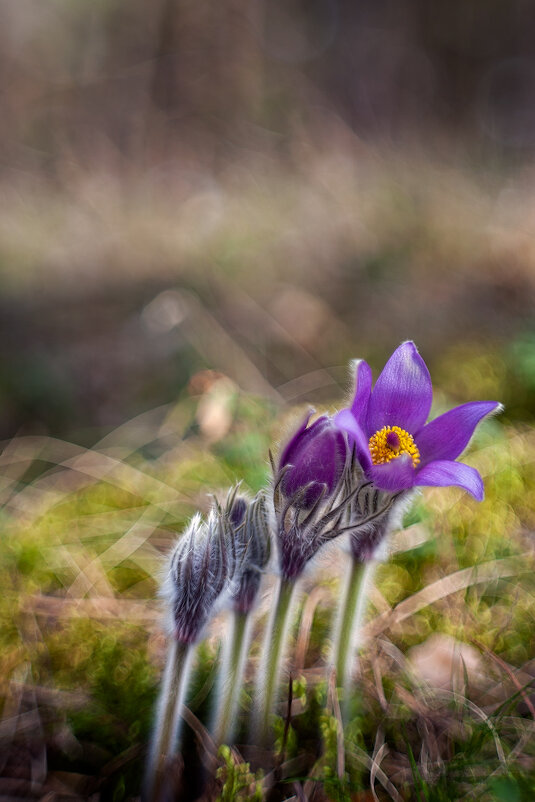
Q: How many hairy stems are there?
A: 4